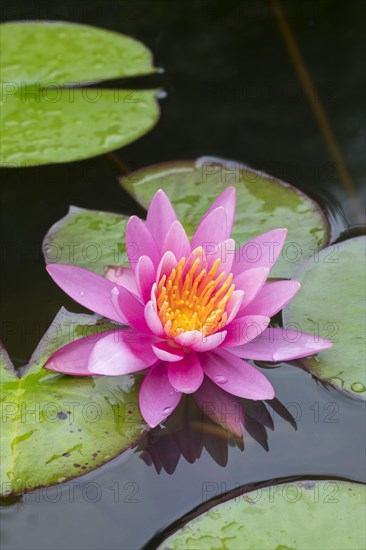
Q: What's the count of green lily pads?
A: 5